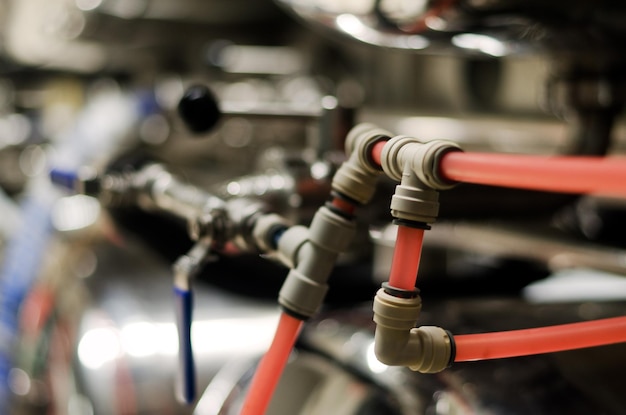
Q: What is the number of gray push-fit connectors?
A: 4